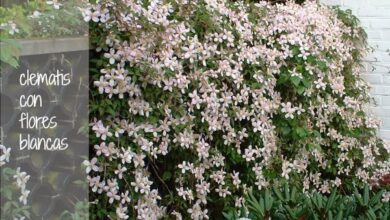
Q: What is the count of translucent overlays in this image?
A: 1